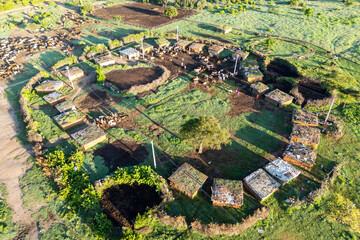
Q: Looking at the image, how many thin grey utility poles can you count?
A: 6